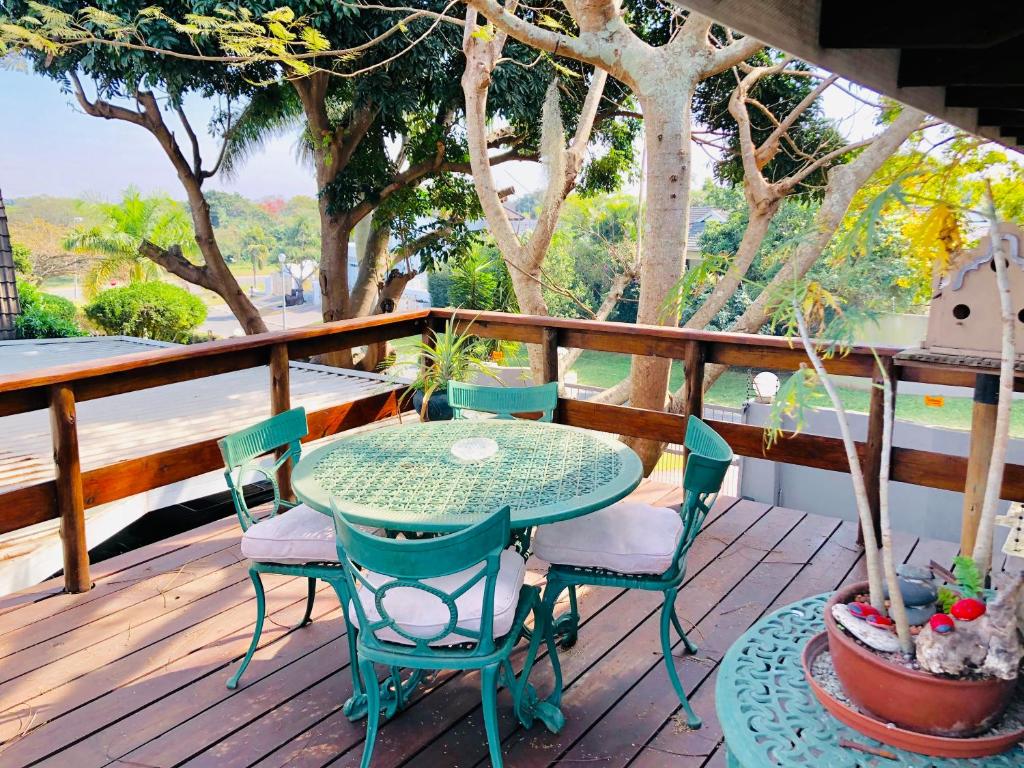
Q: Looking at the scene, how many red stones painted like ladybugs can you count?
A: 4